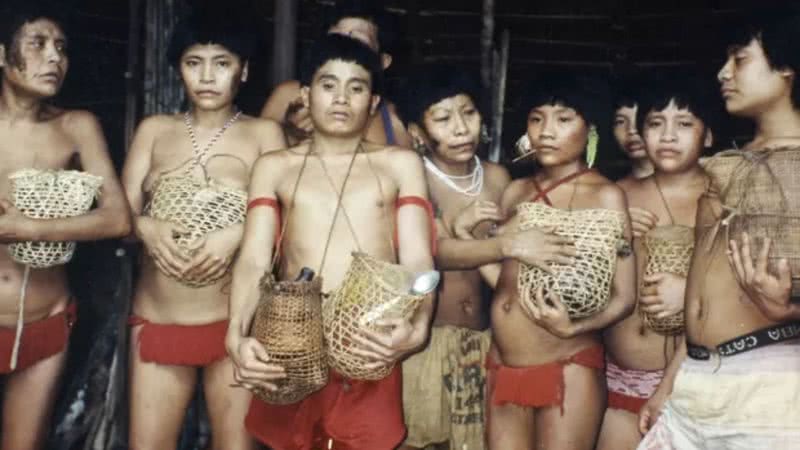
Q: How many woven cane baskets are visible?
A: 7